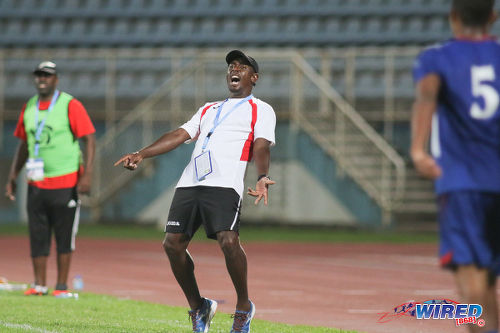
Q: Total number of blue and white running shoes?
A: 2